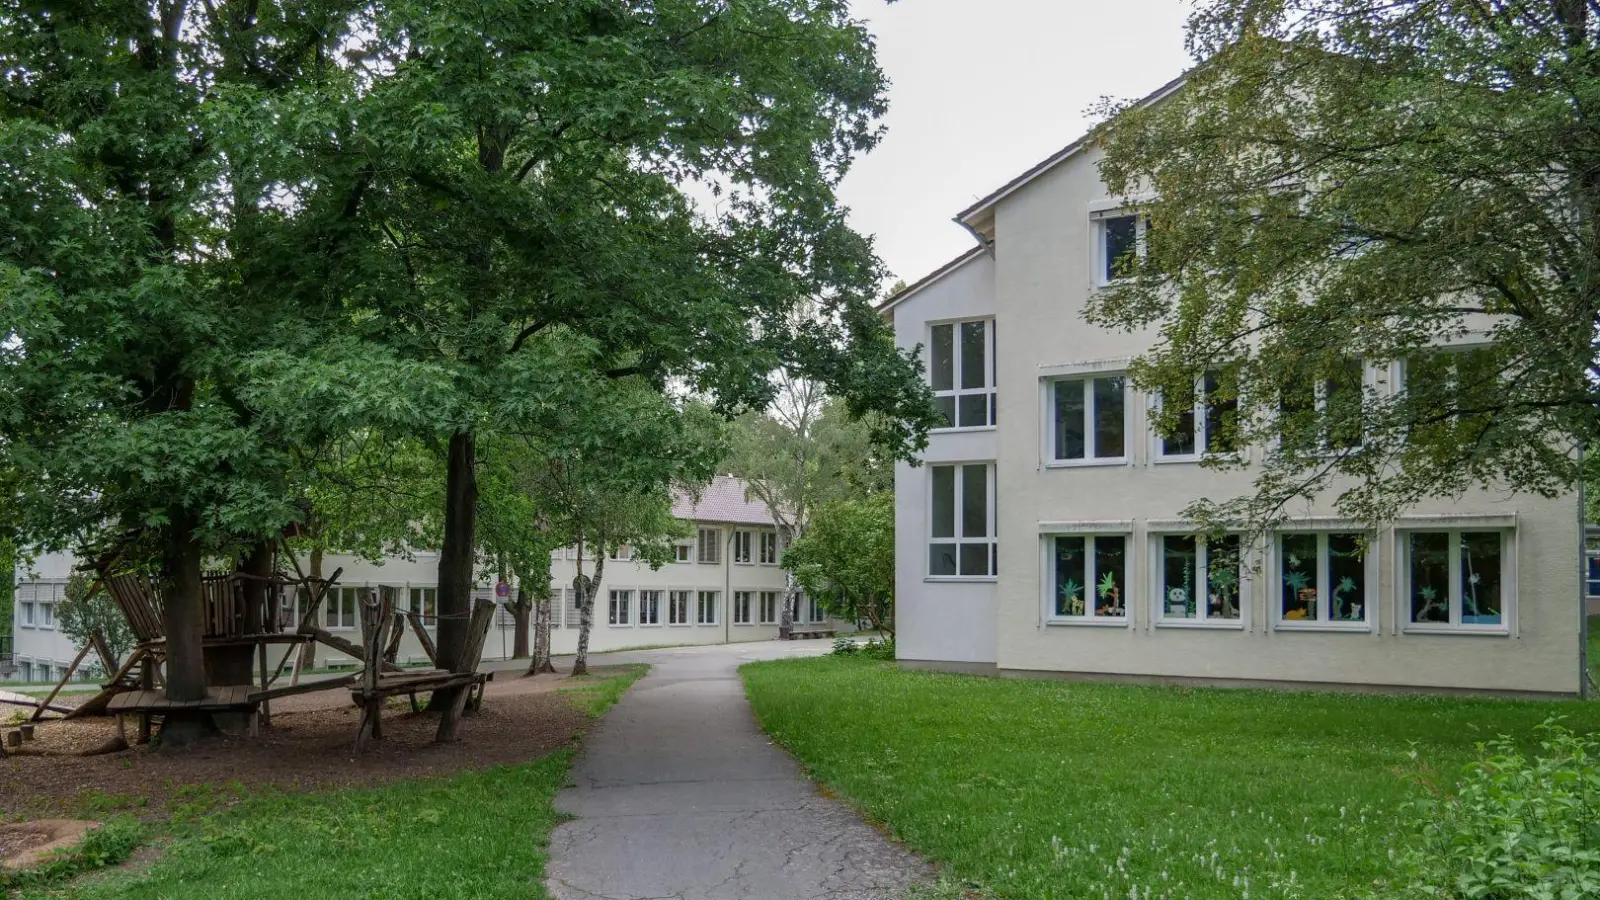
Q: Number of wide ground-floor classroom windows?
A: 4